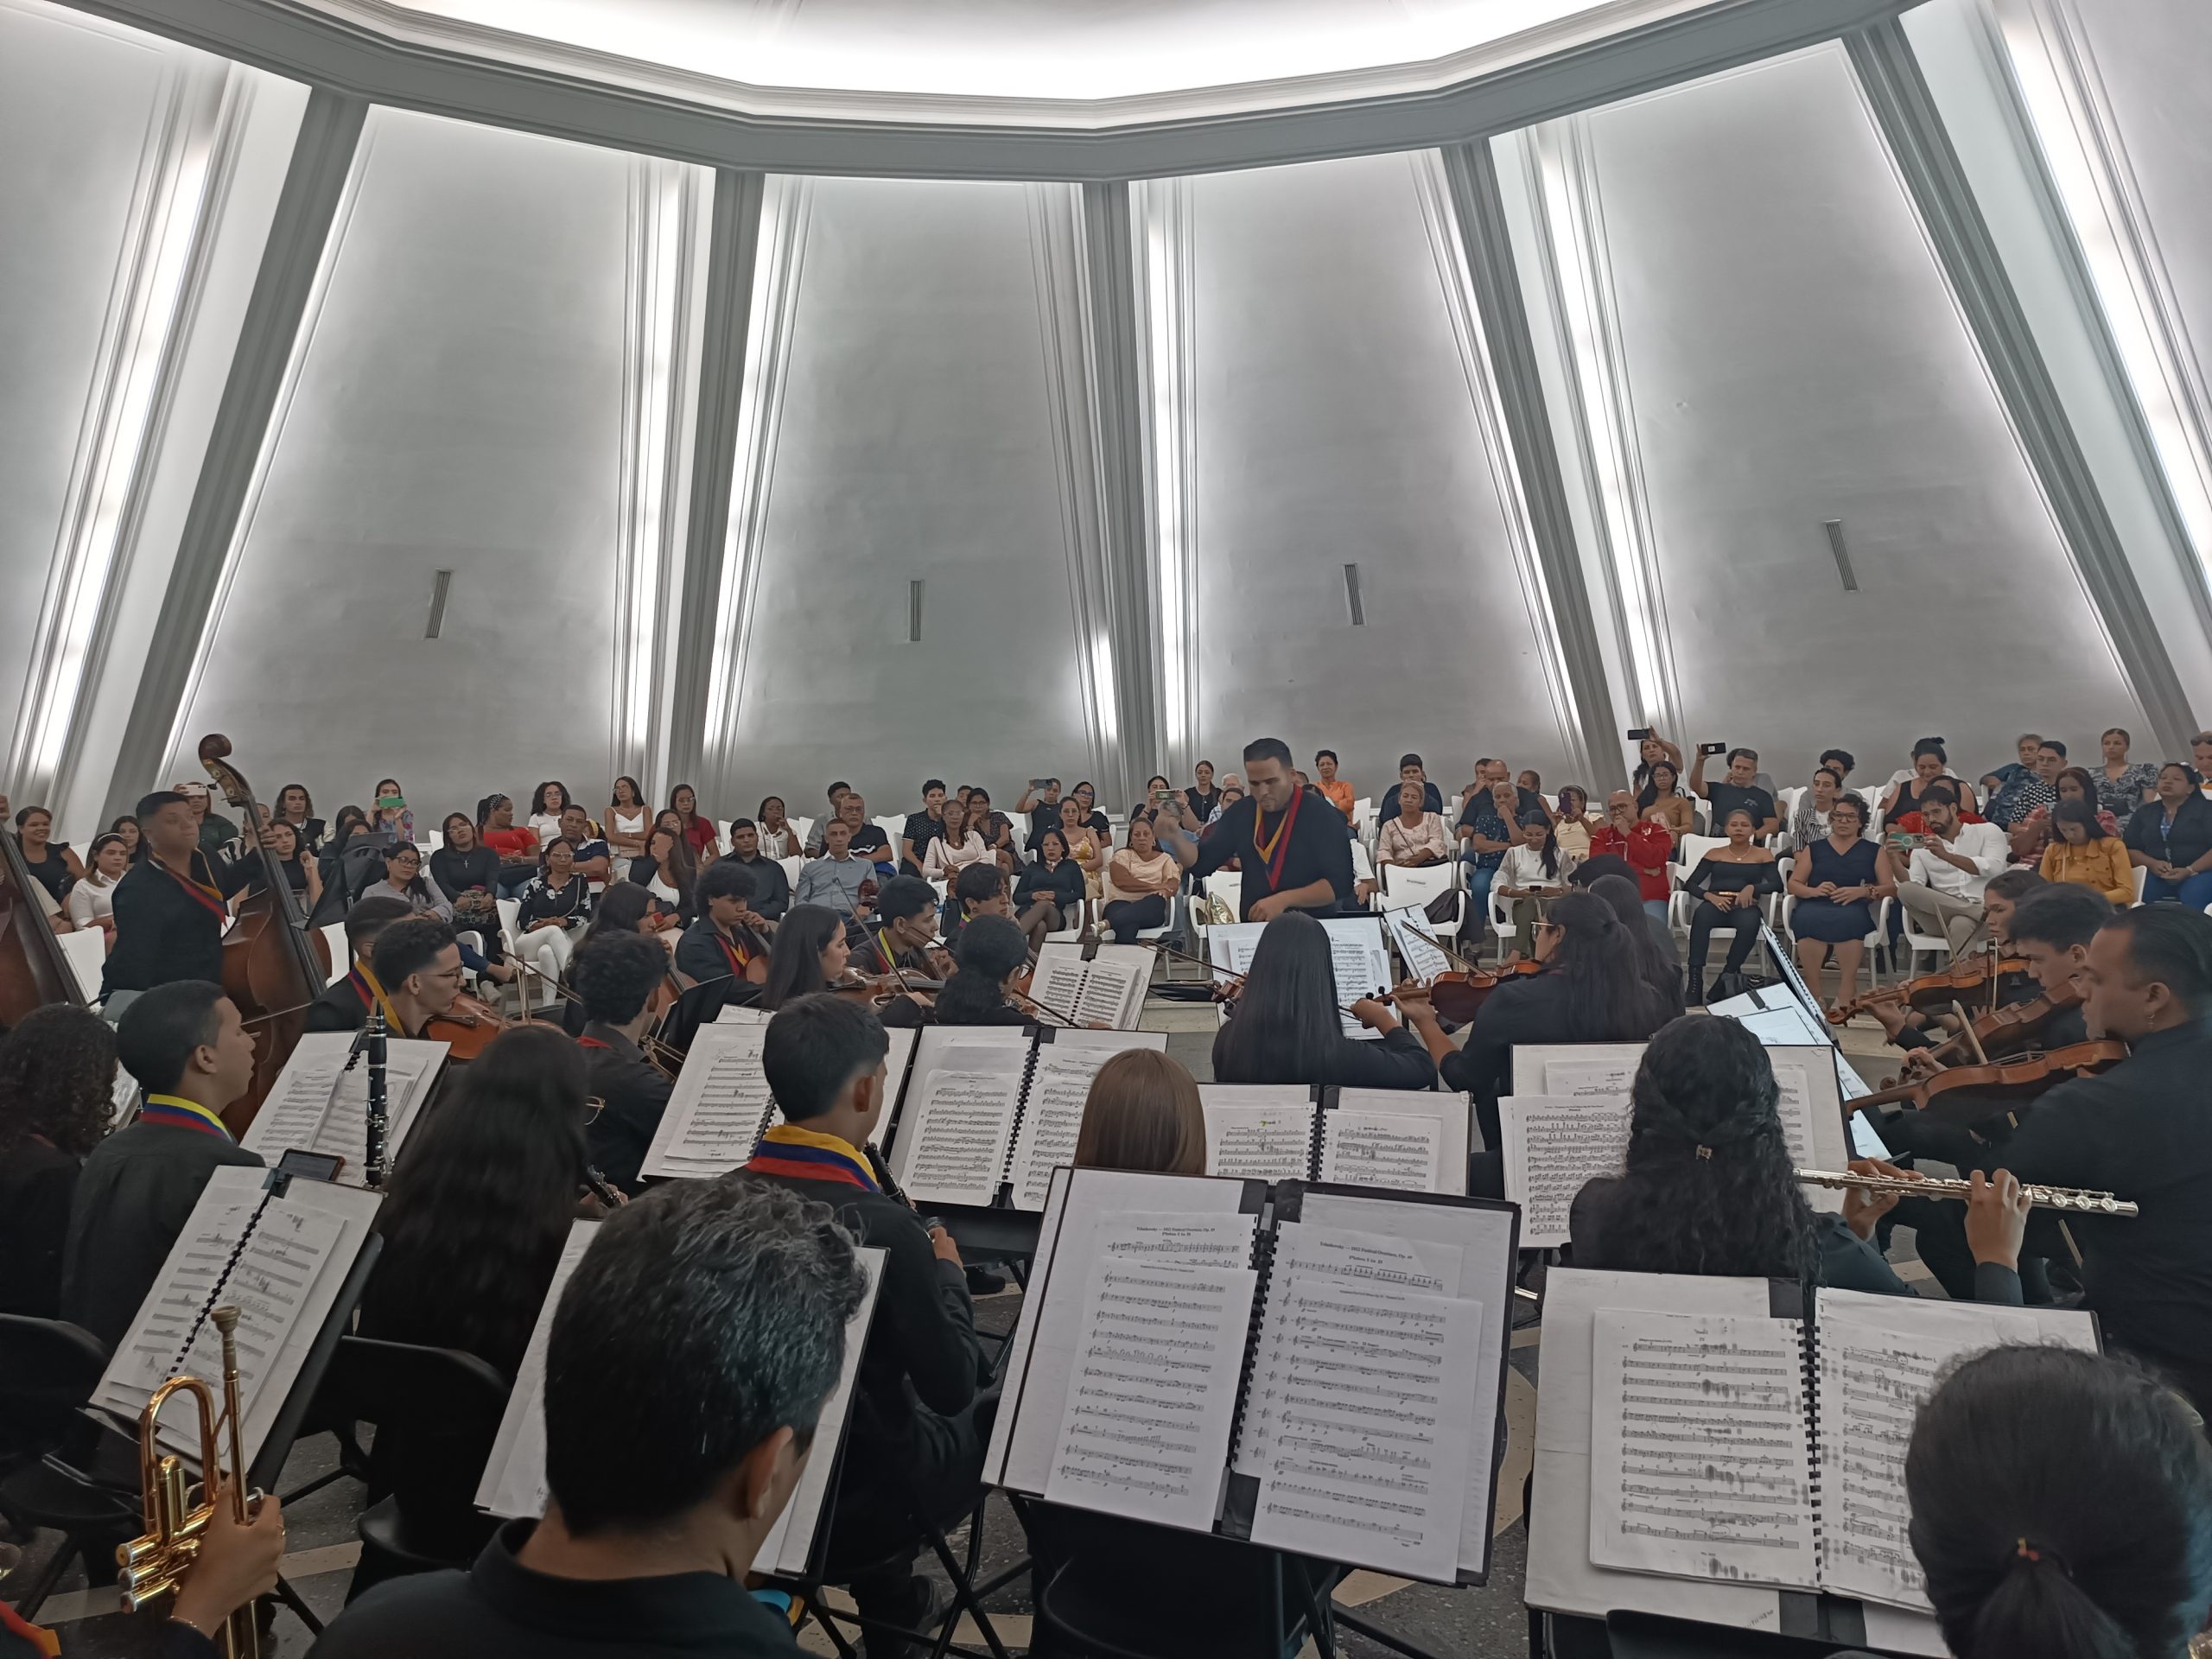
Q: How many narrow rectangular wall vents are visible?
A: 4